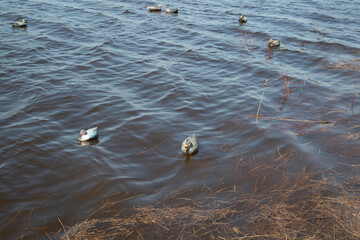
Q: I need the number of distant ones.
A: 5